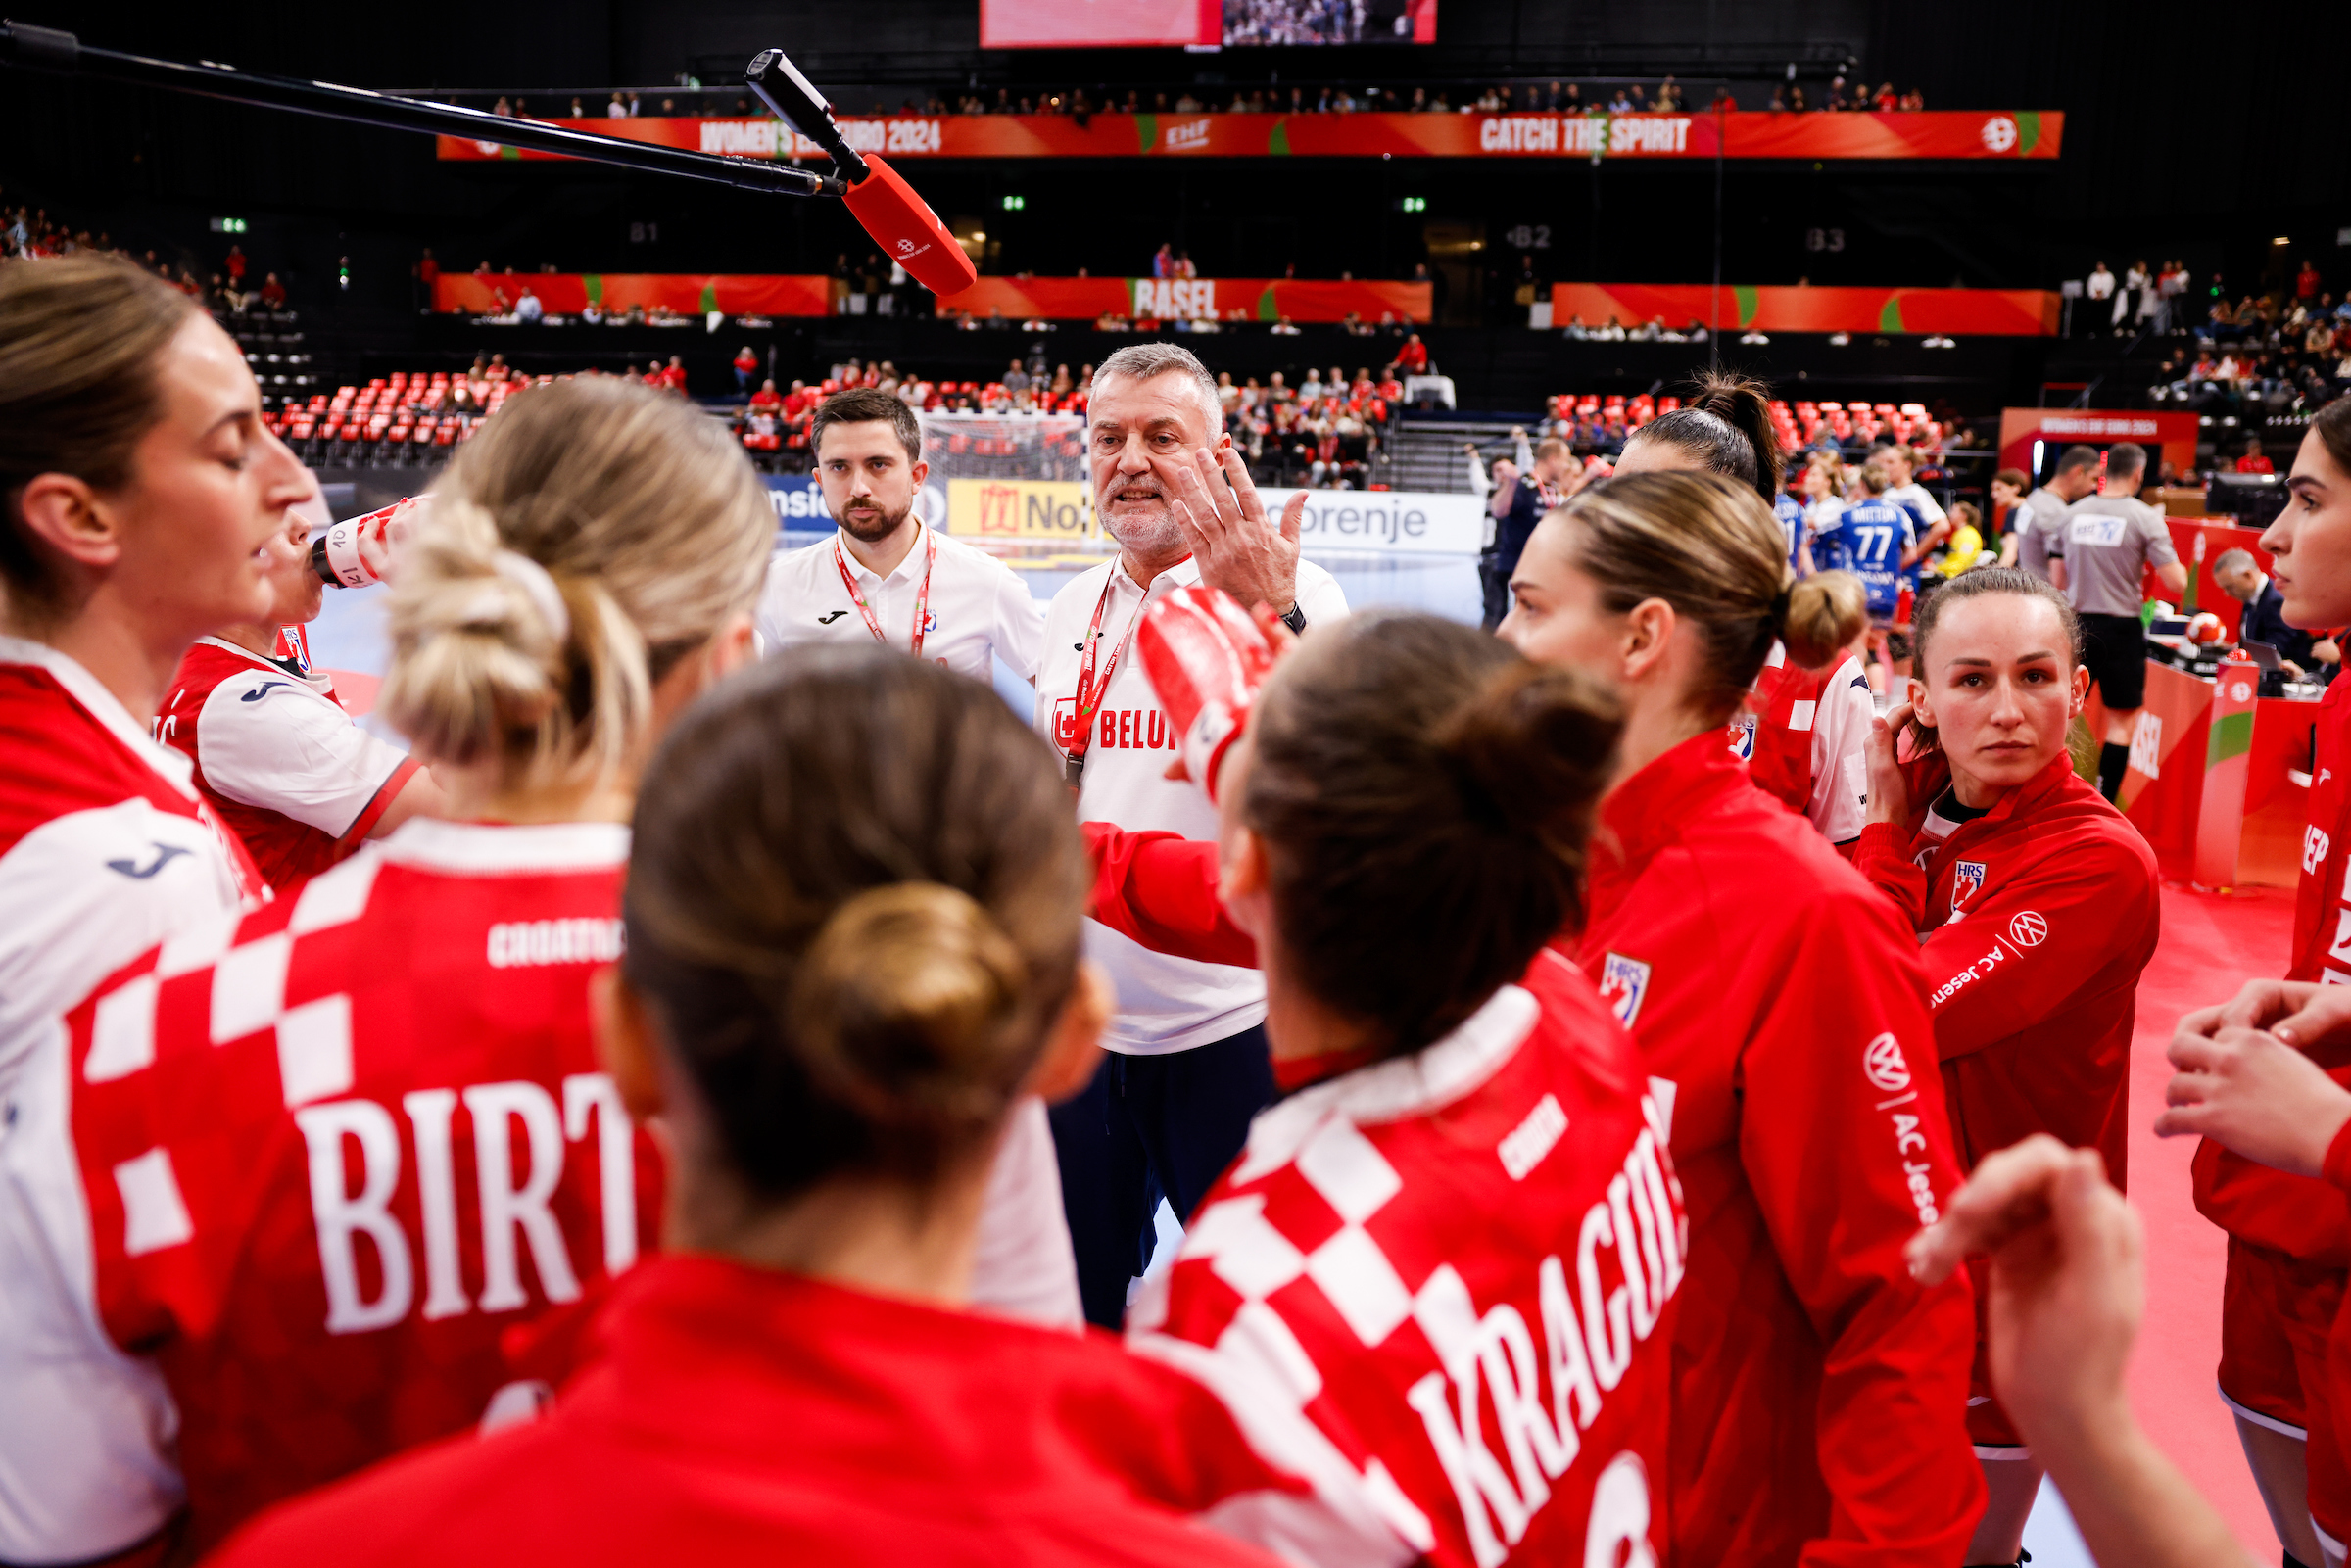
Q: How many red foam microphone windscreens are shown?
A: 1